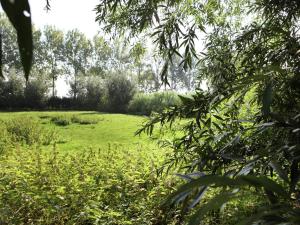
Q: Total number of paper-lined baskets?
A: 0